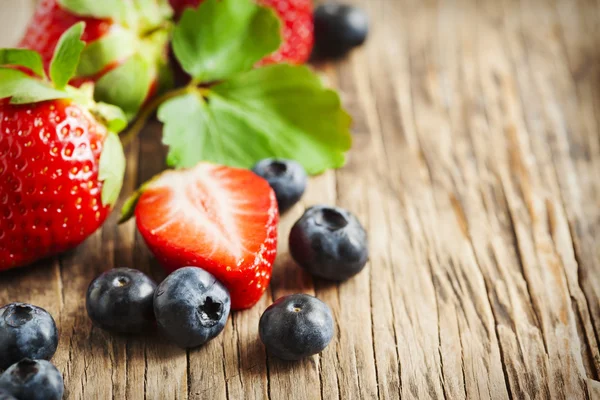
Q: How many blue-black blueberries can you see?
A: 8